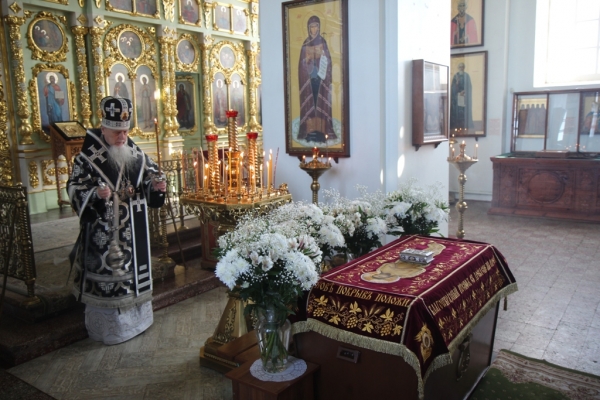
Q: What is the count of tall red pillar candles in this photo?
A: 3